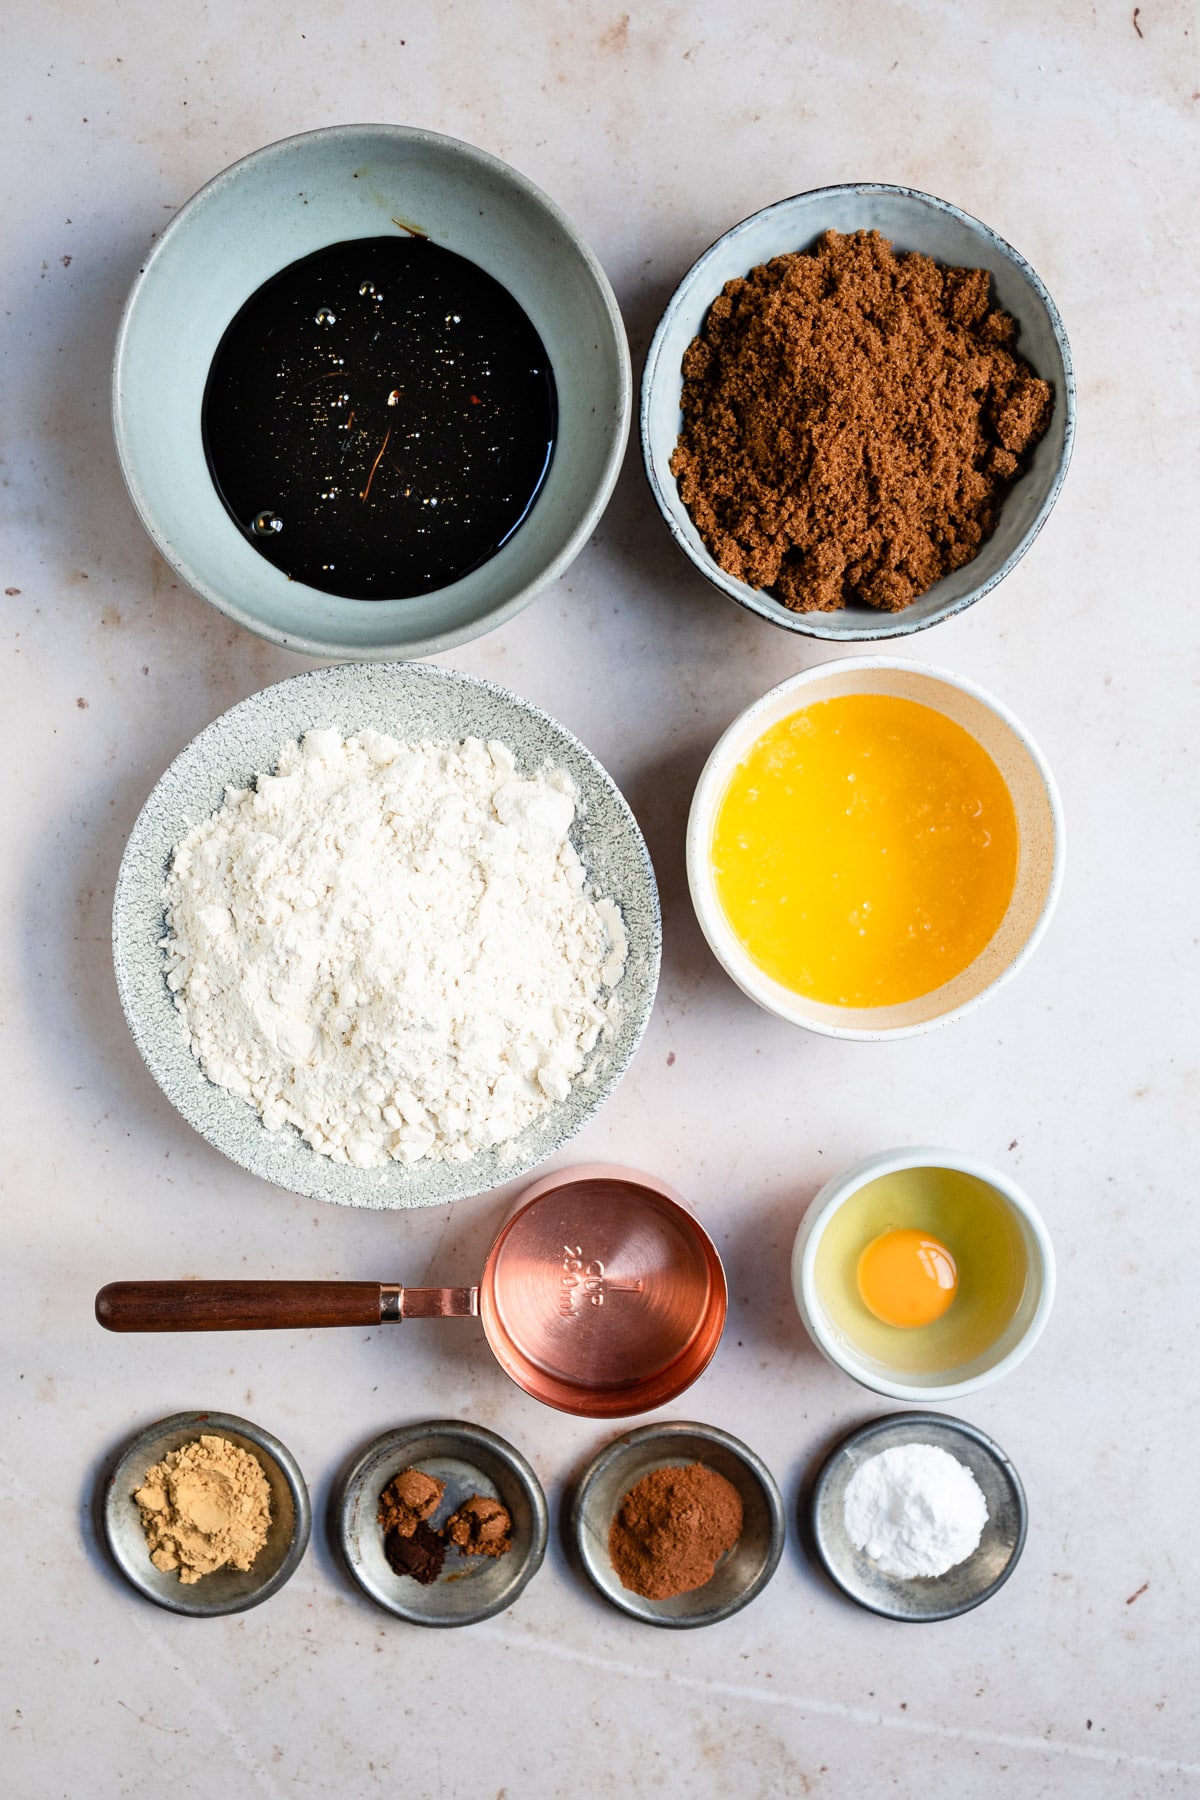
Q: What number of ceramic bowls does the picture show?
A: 5